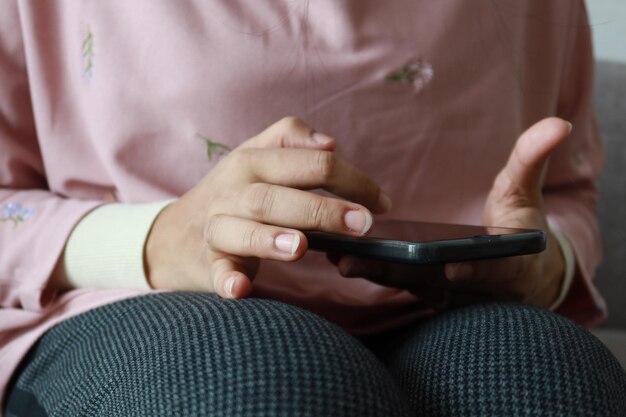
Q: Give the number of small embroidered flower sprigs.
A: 4